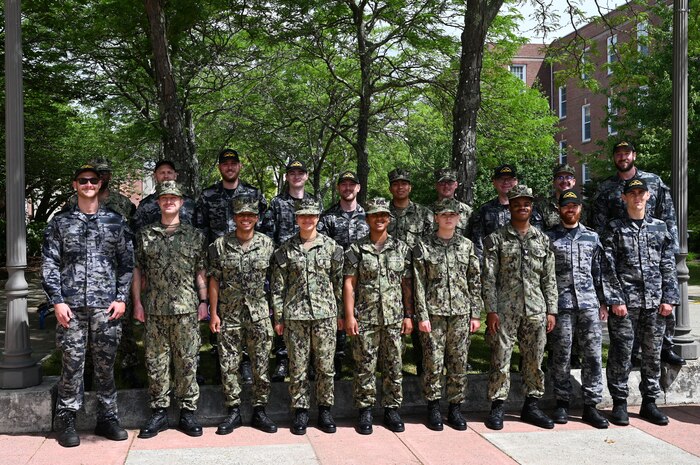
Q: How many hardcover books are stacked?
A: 0